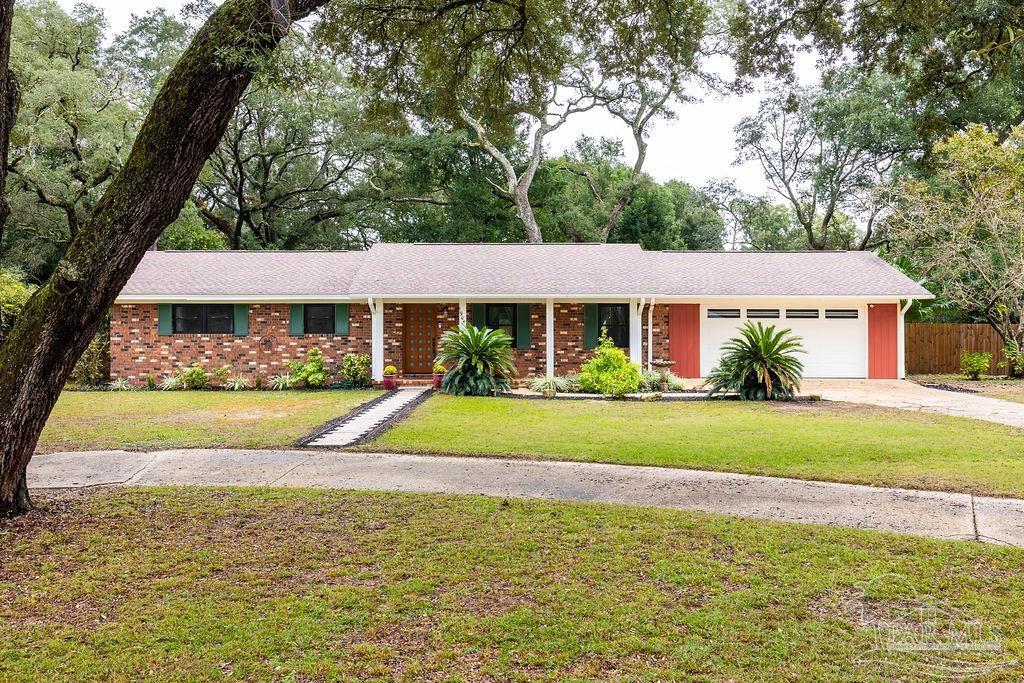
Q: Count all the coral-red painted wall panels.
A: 2